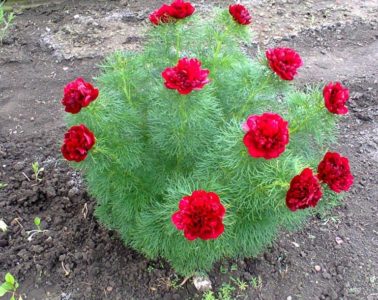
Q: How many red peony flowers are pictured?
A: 12